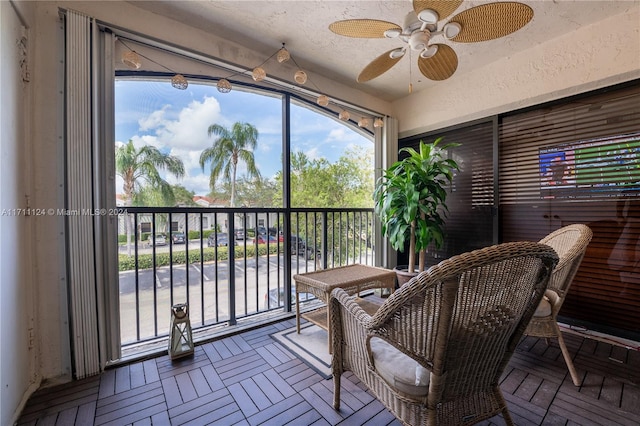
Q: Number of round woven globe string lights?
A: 10